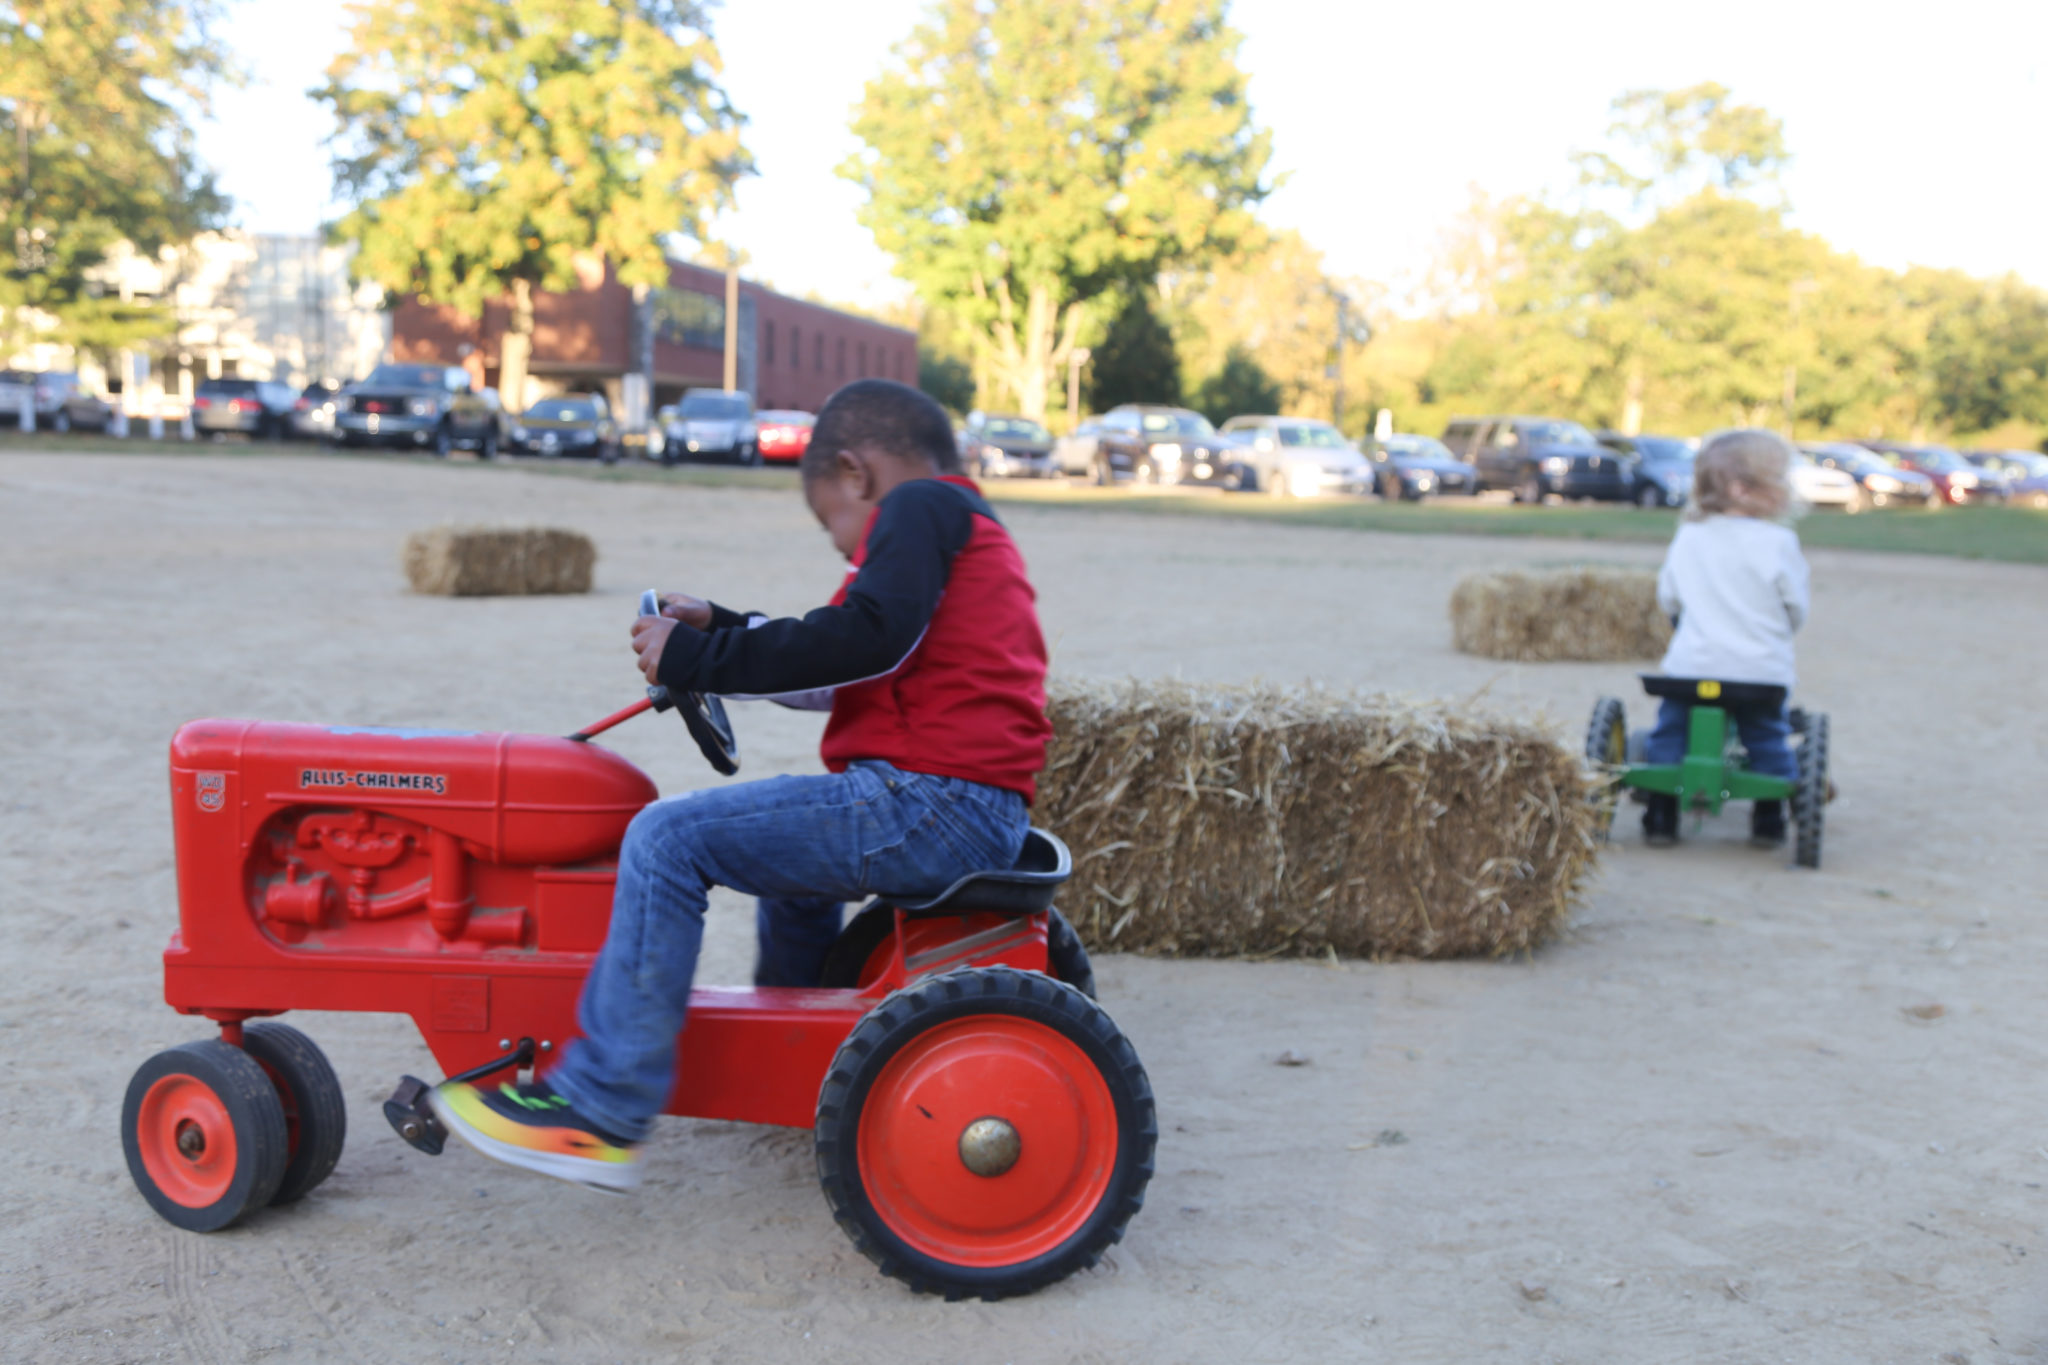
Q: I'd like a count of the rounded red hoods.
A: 1